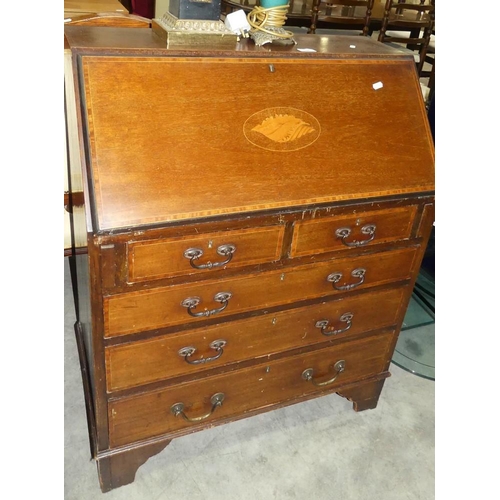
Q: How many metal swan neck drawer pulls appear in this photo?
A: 8